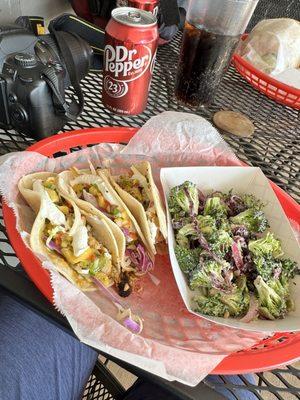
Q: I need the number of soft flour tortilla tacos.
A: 3